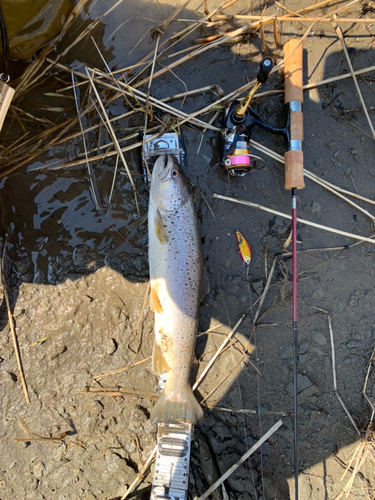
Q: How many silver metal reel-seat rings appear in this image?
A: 2